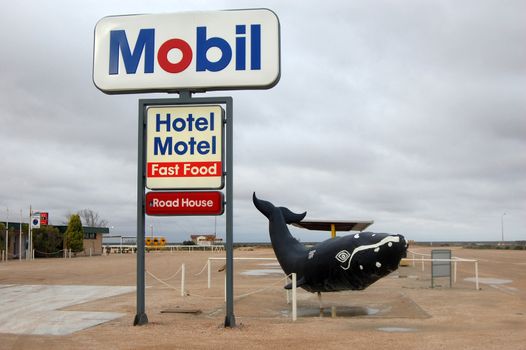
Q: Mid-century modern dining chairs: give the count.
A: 0